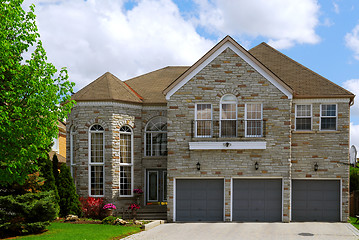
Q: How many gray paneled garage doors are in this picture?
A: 3